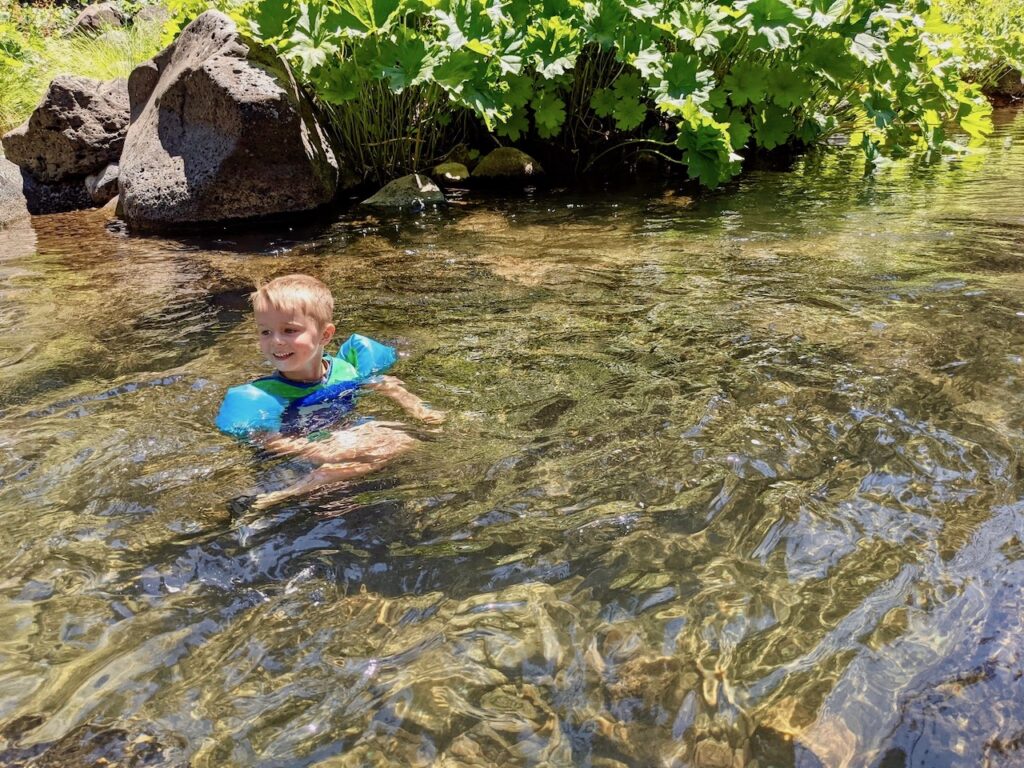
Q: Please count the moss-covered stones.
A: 3